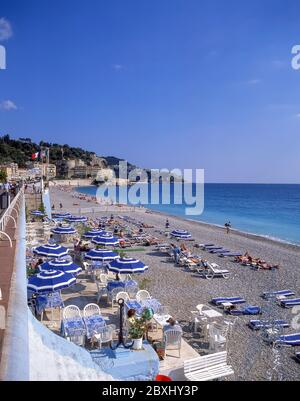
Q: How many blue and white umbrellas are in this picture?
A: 12